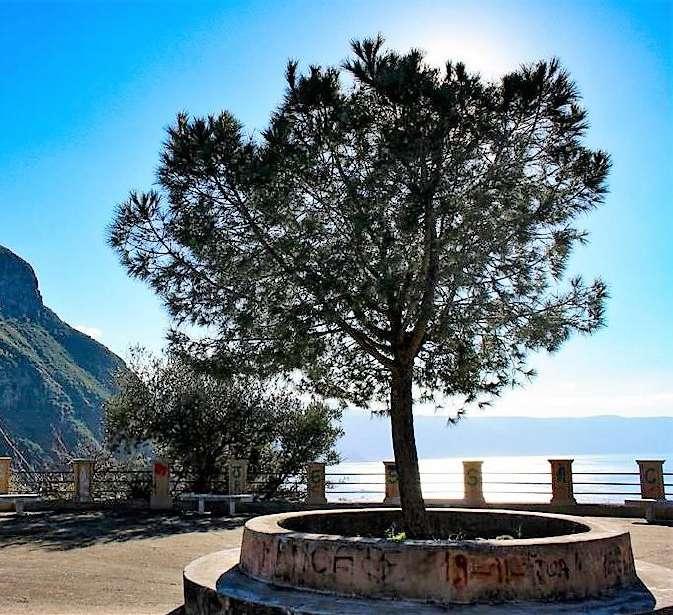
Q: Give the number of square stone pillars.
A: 9